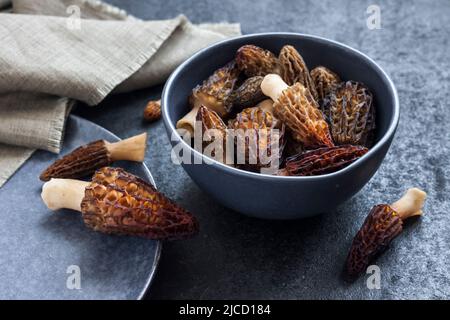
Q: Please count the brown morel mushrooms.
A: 14